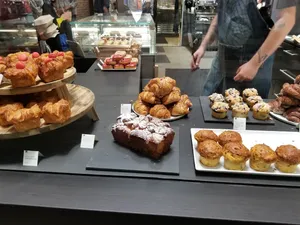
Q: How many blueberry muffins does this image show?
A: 8